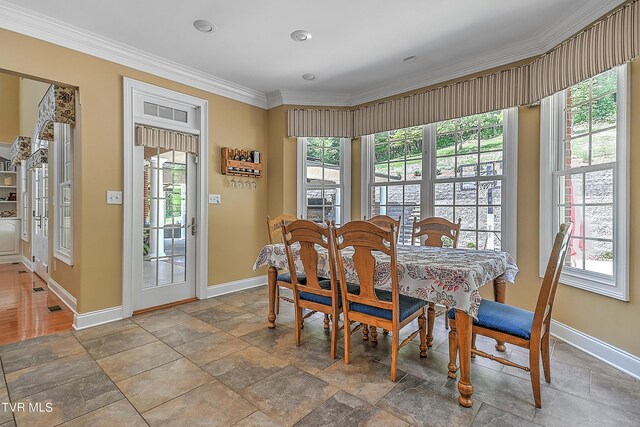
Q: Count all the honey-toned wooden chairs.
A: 6